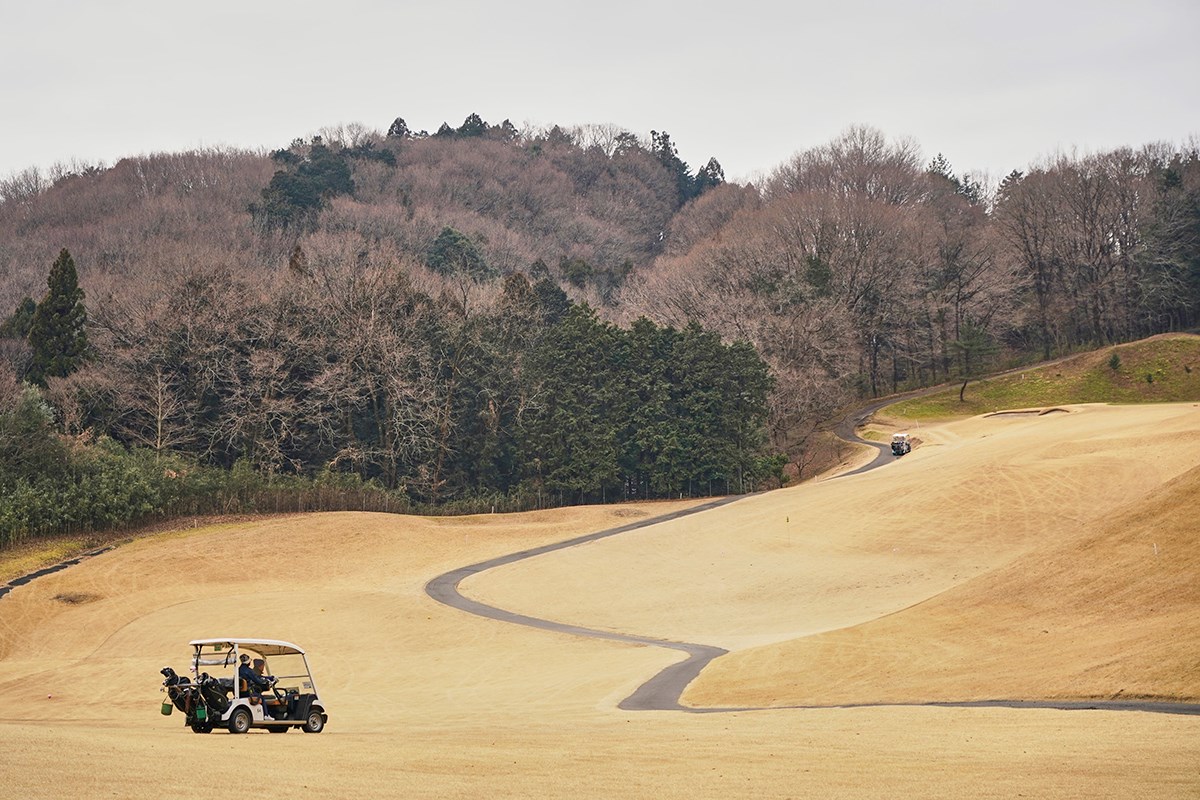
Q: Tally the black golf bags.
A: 2